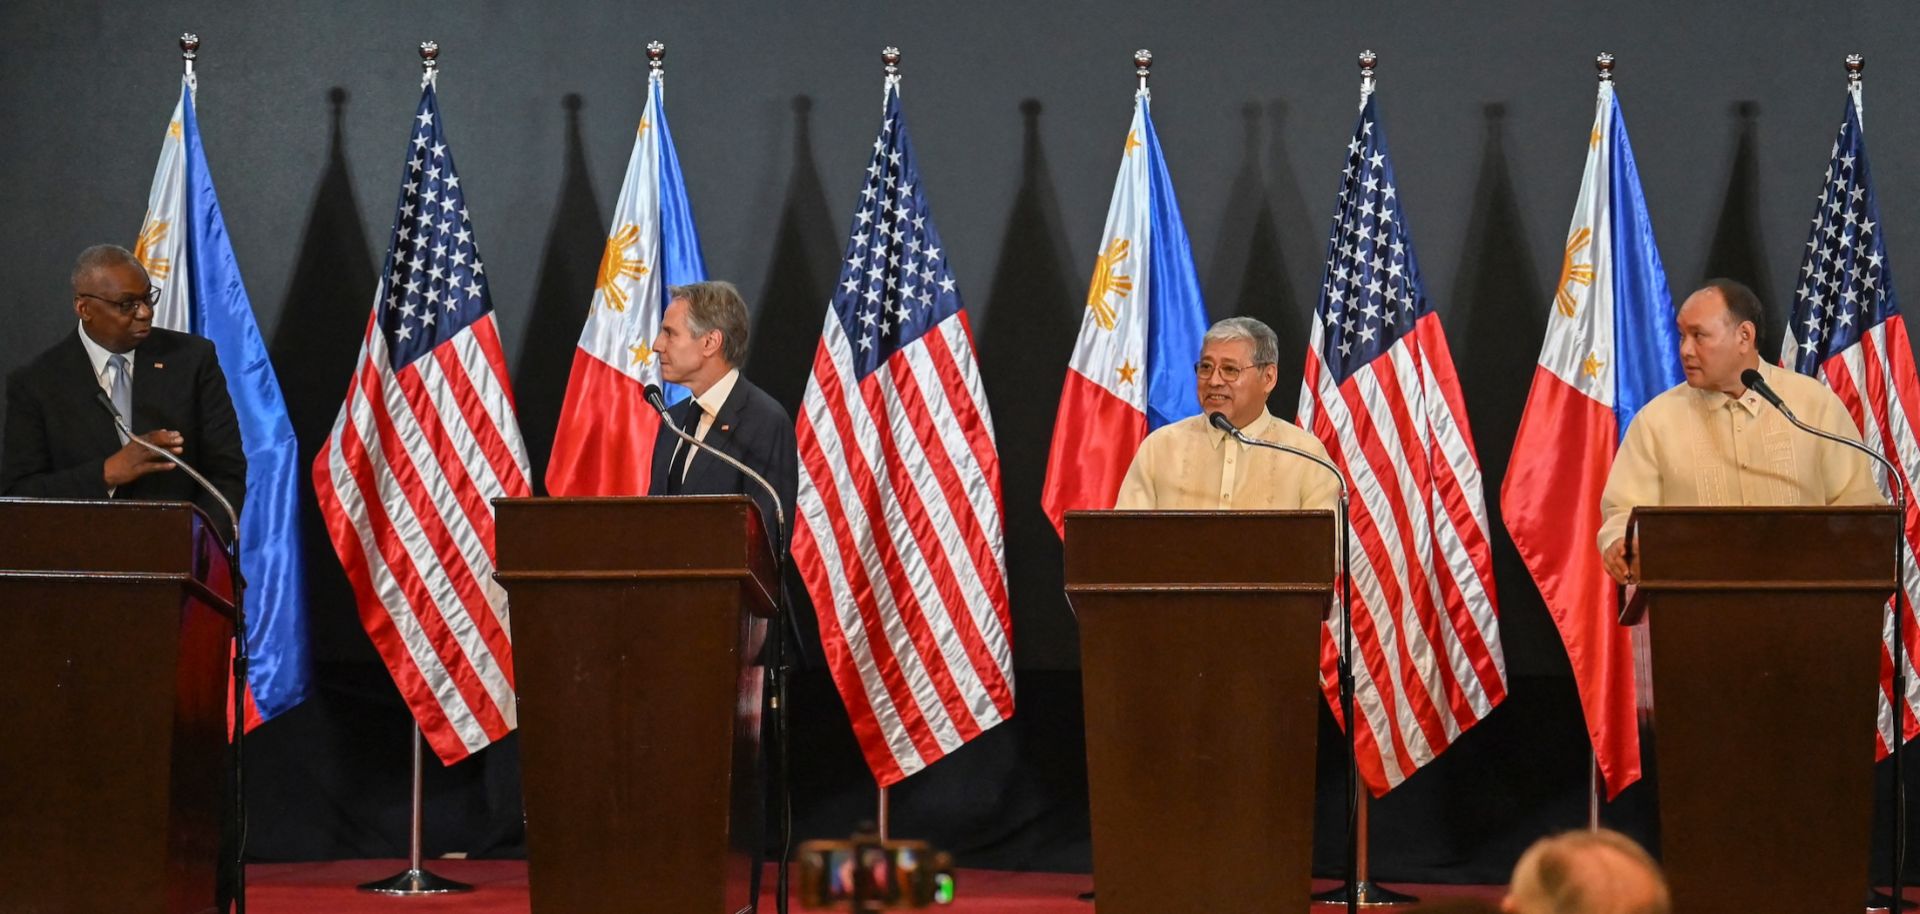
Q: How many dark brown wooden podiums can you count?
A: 4